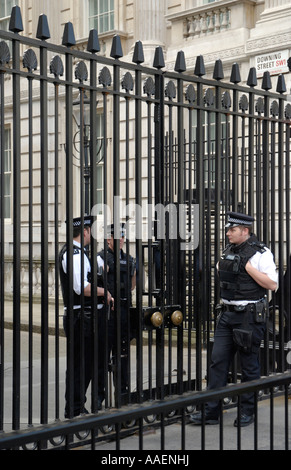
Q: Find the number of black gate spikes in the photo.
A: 14